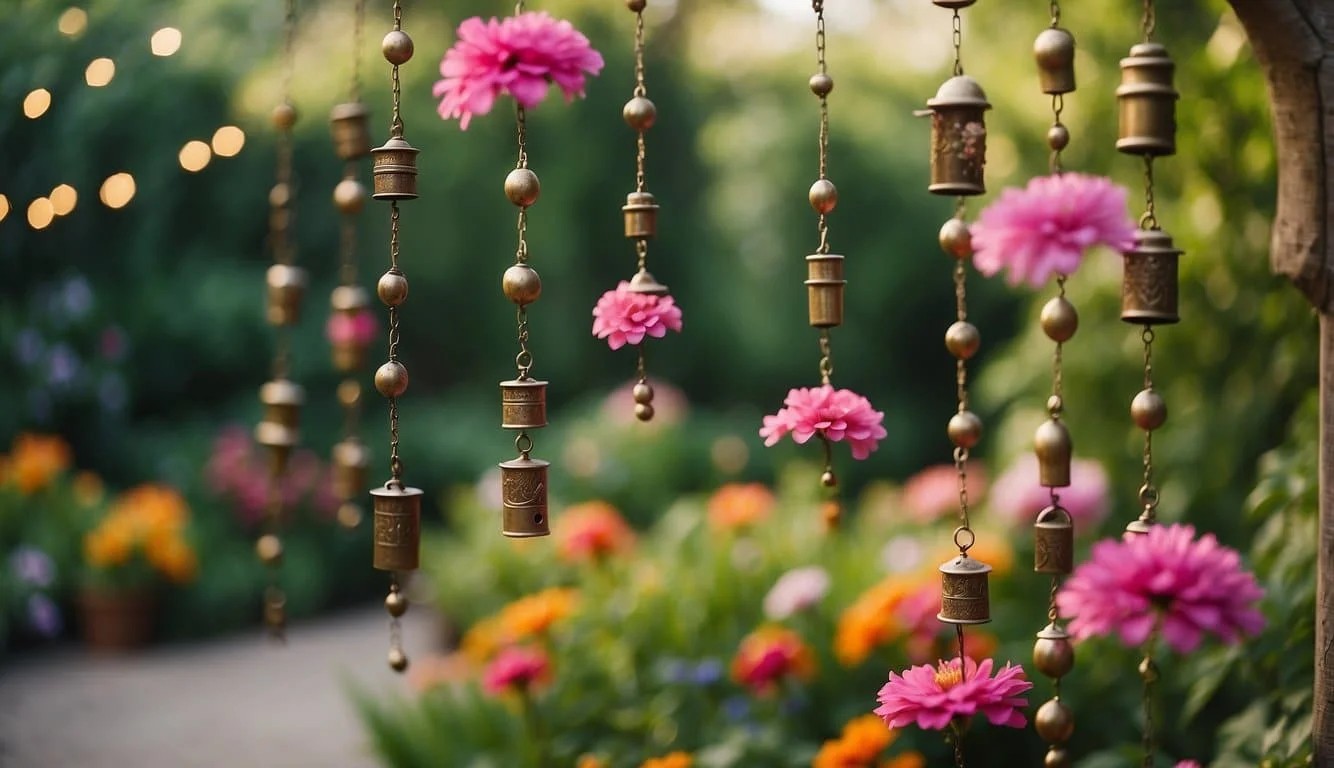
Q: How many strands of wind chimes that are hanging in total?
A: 9